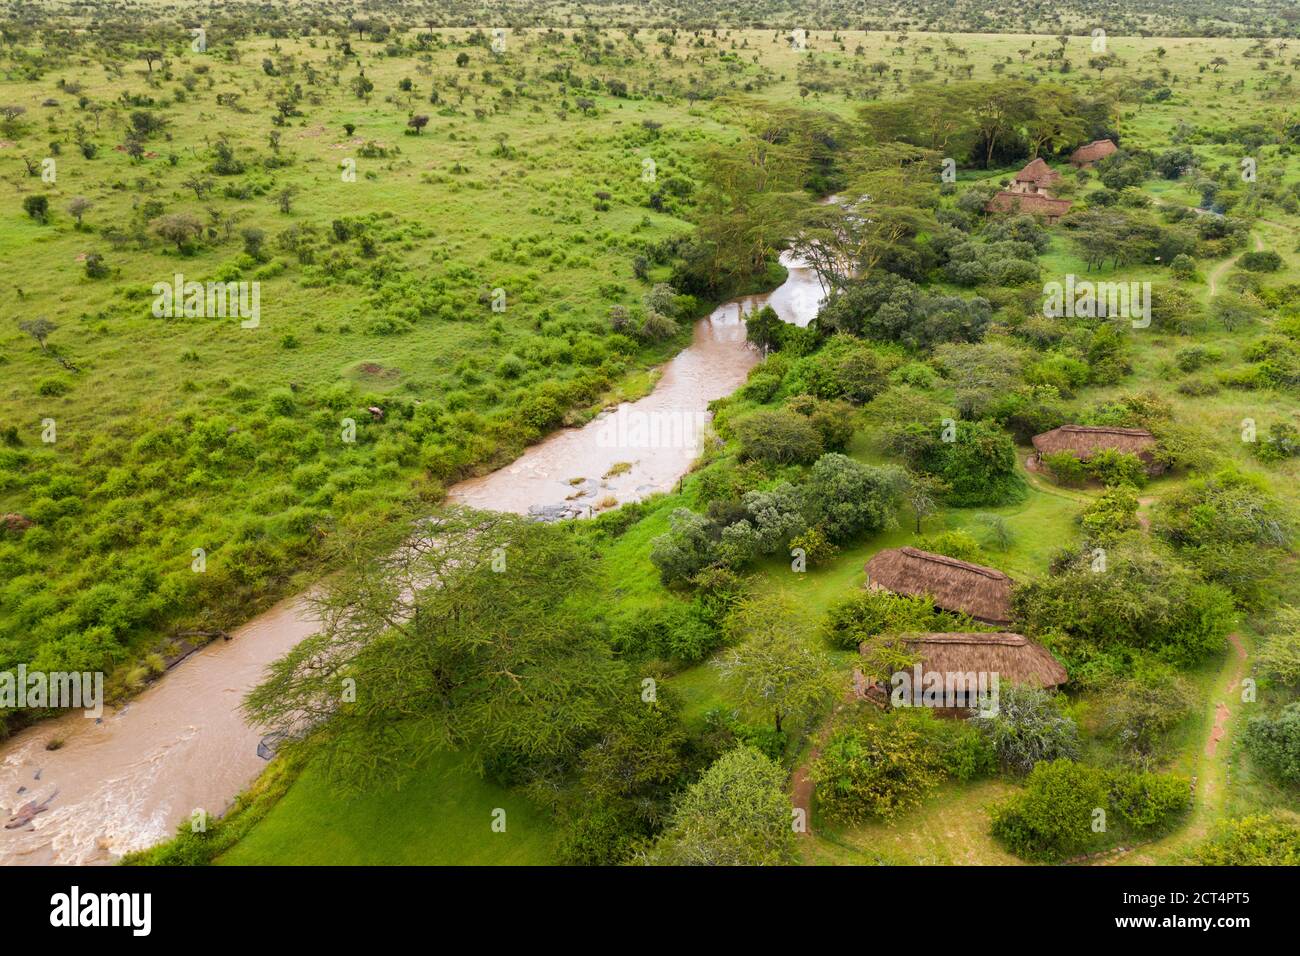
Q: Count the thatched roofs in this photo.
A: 6